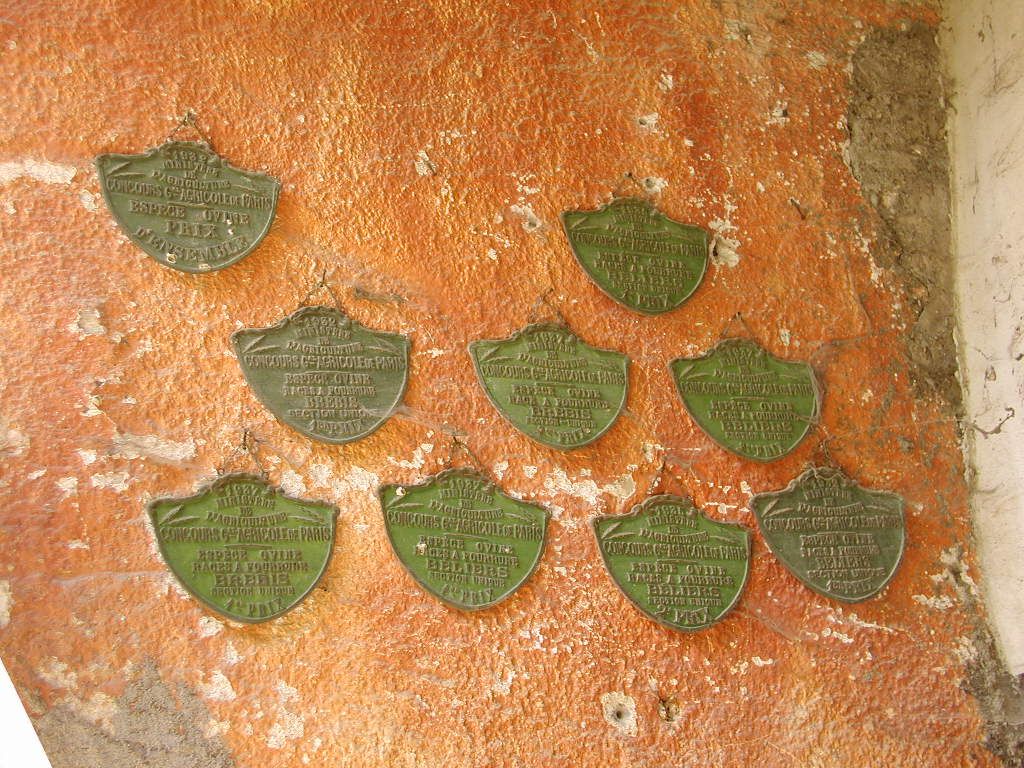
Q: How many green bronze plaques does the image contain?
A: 9